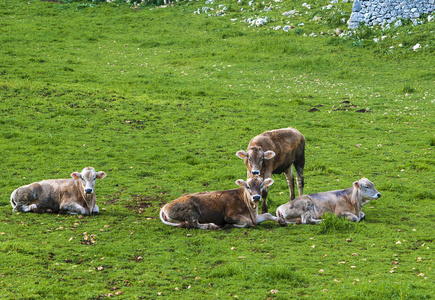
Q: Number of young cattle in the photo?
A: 4